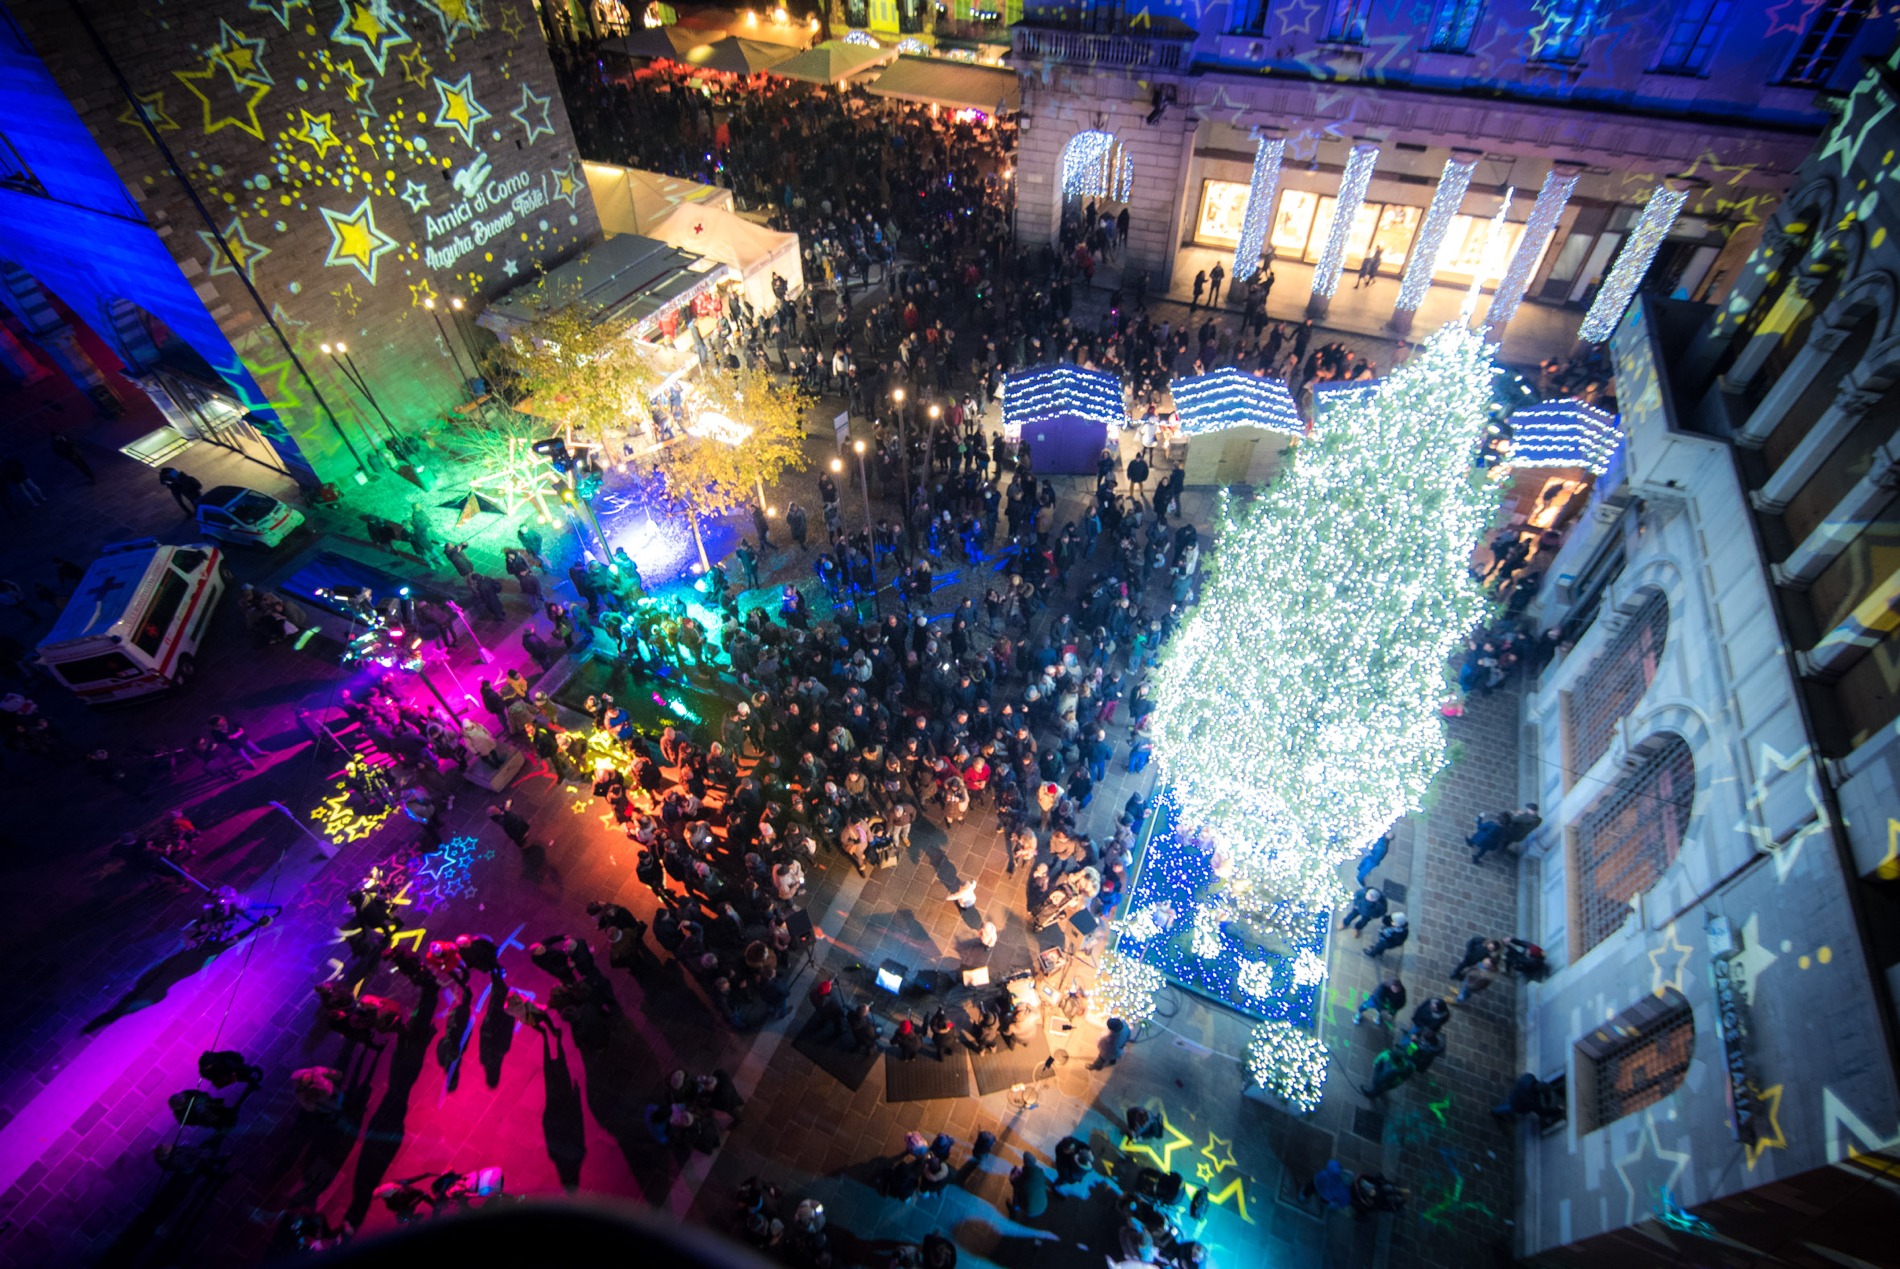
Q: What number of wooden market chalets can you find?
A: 4